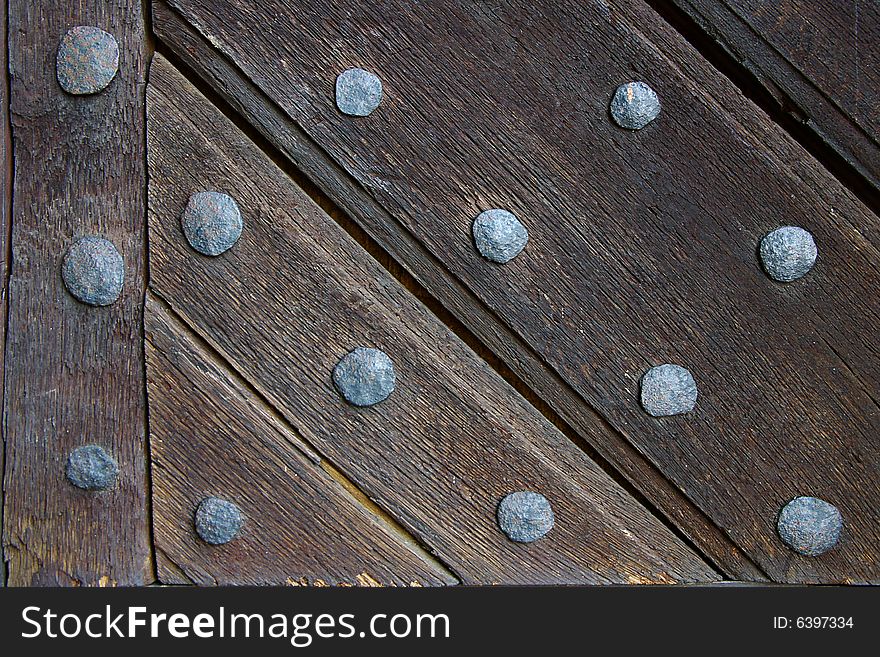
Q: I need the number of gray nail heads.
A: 13